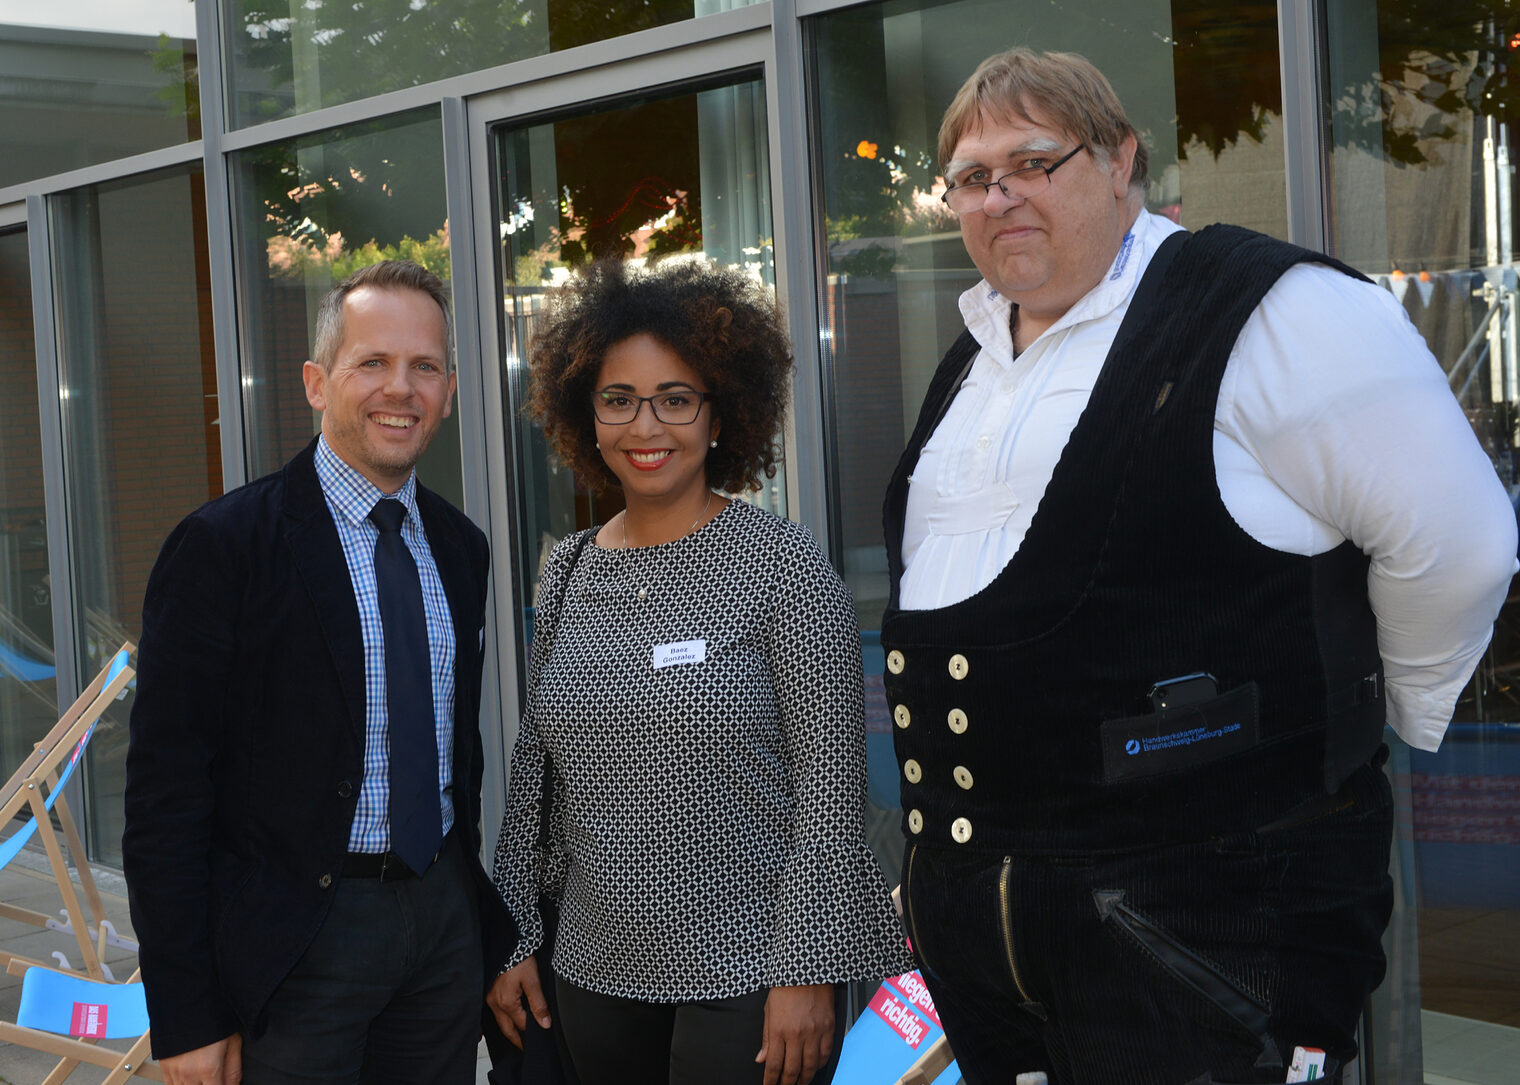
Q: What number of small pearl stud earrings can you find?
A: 2